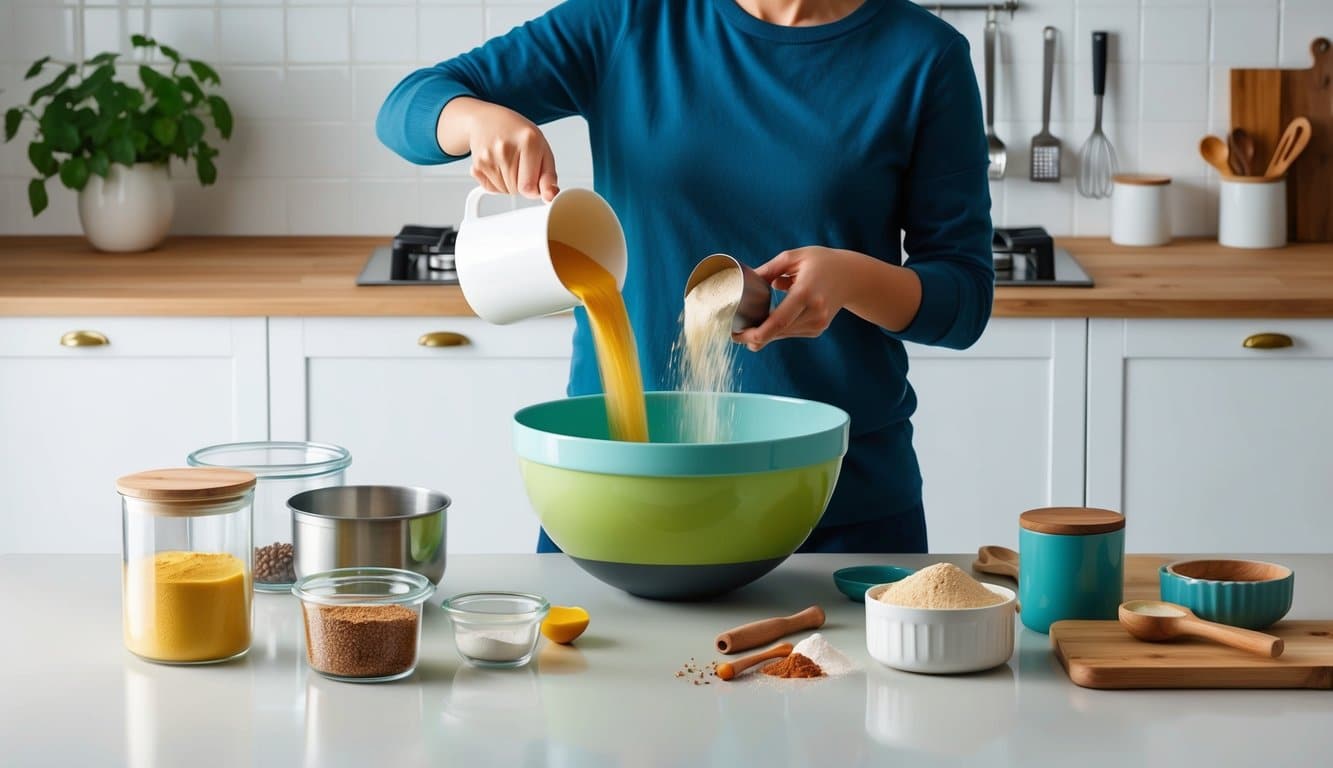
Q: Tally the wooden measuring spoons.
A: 1